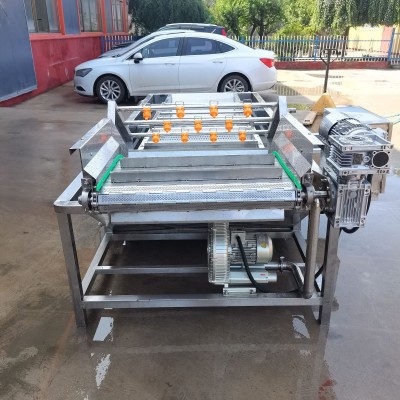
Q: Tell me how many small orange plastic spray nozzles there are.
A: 11